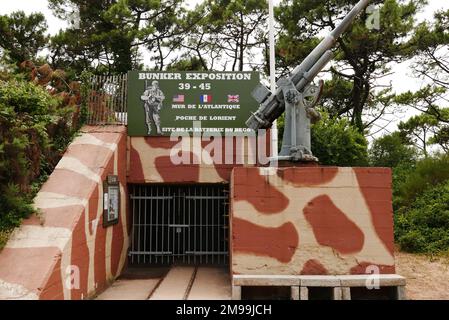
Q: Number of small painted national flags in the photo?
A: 3